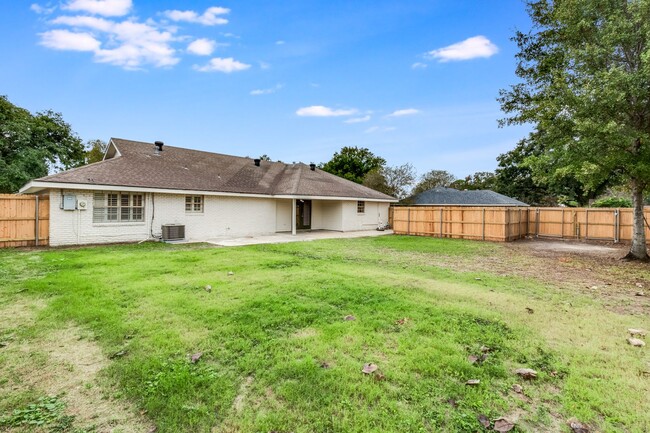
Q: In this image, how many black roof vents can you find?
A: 3